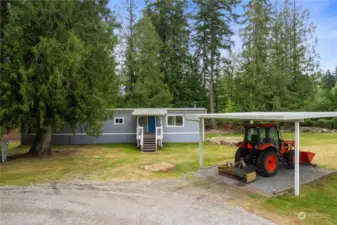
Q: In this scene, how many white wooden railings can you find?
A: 2